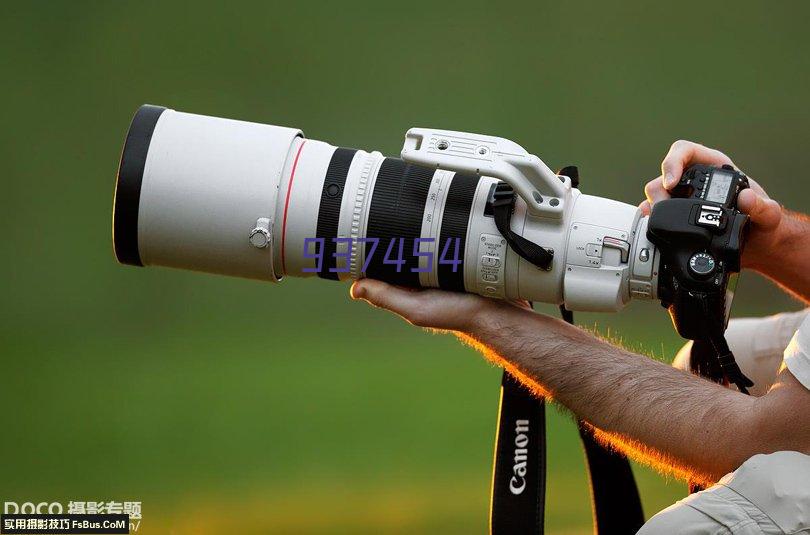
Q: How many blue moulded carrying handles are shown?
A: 0